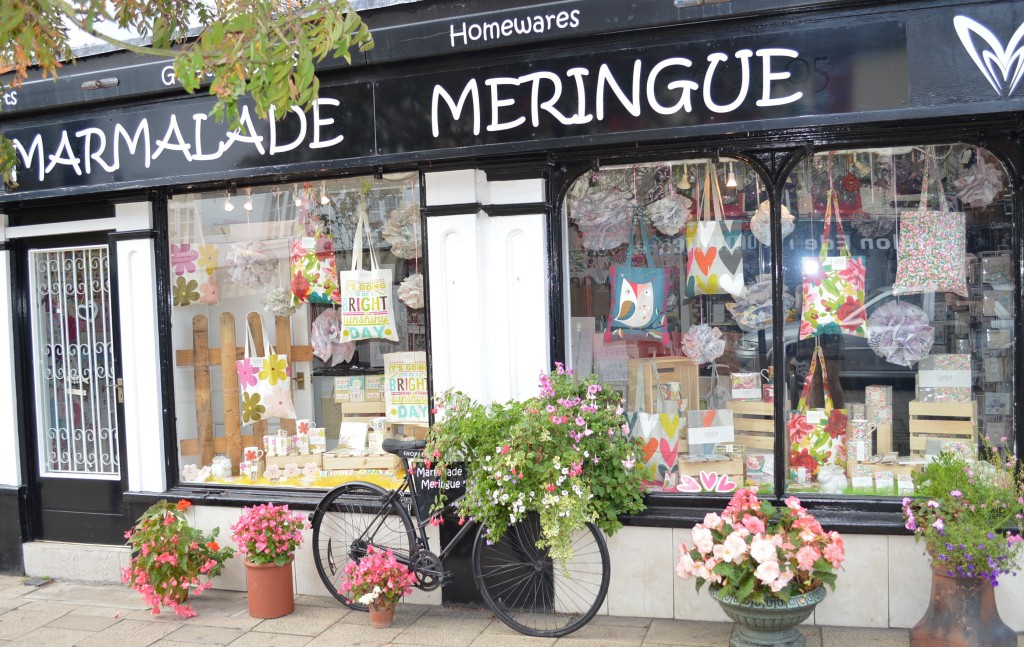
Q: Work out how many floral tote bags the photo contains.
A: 6